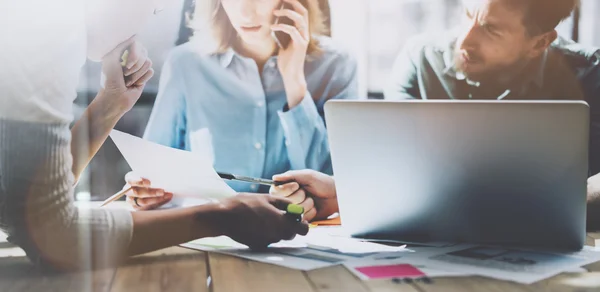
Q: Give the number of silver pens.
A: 1